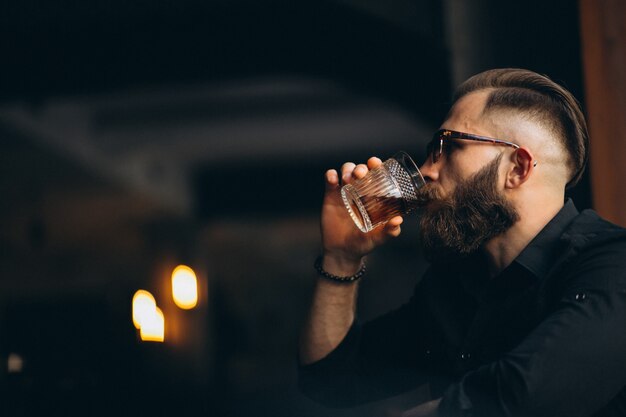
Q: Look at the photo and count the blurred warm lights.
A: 3